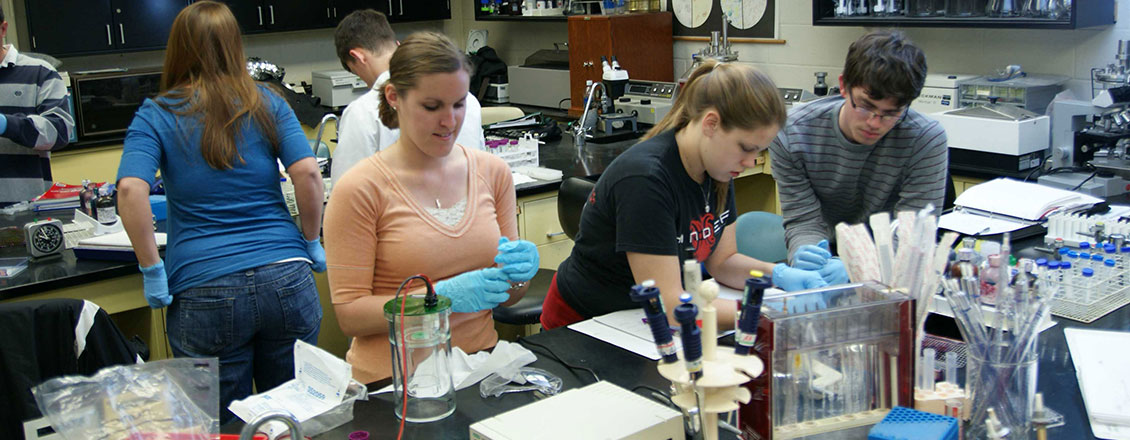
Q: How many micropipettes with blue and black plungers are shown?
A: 3